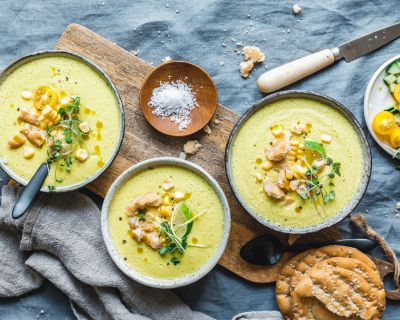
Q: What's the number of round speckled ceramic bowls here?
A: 3